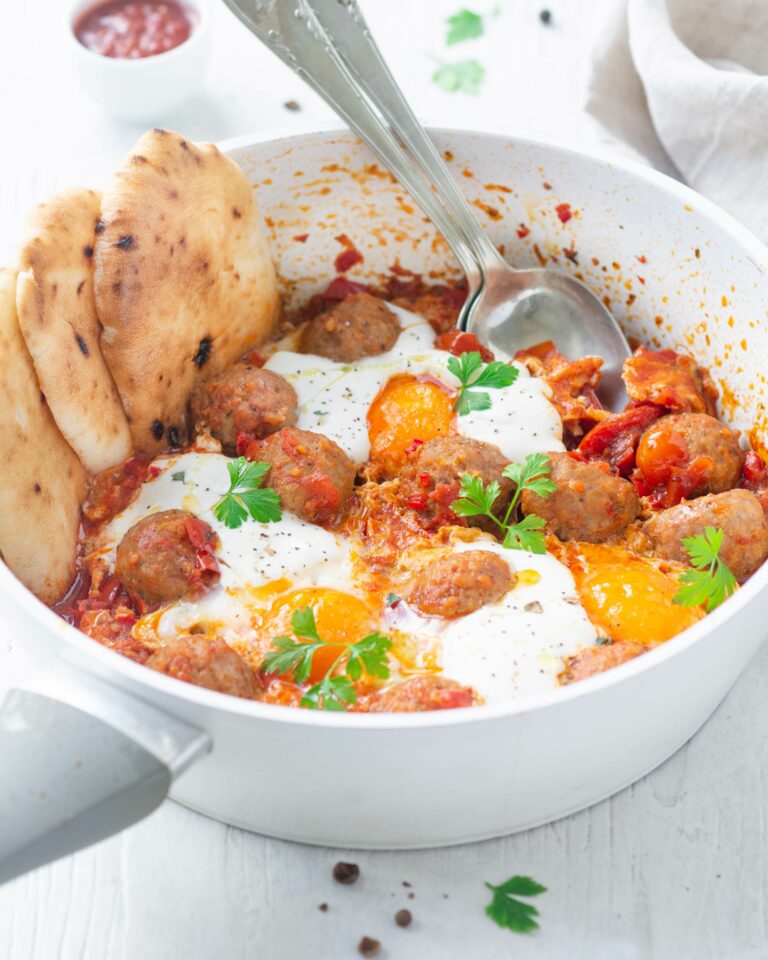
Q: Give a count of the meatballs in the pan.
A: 12